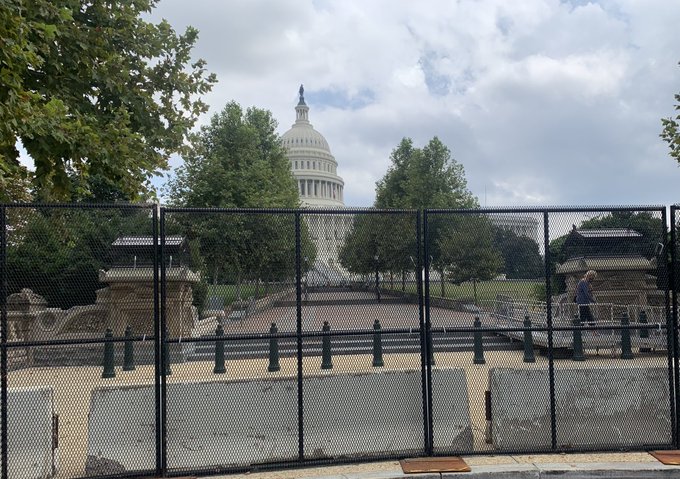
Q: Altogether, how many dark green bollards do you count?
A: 13